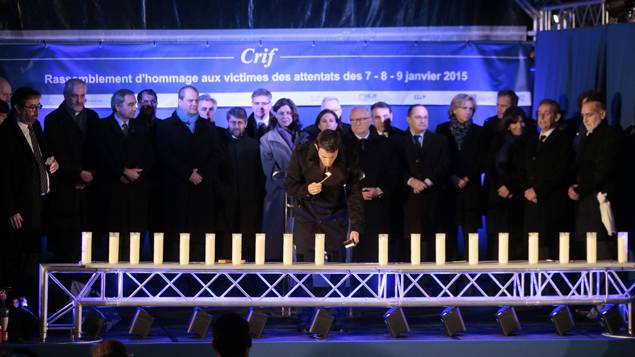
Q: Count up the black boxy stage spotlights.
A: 10